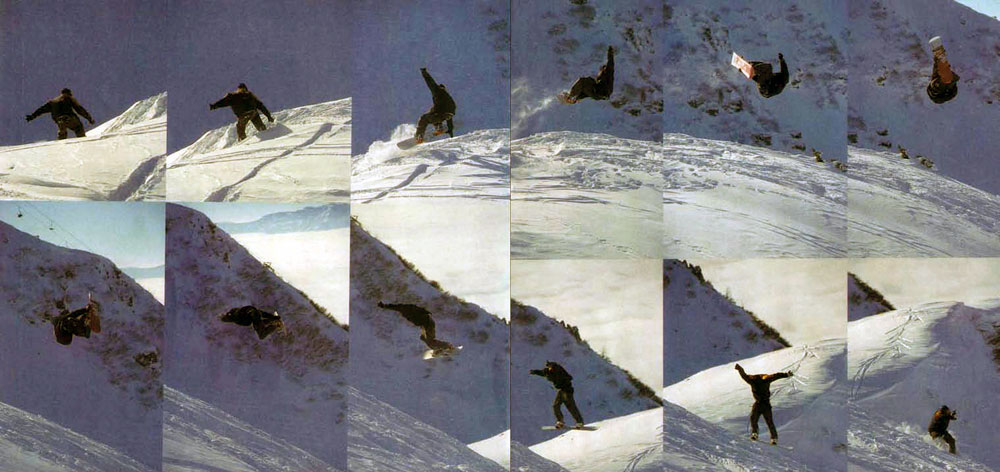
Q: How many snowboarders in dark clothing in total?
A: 12